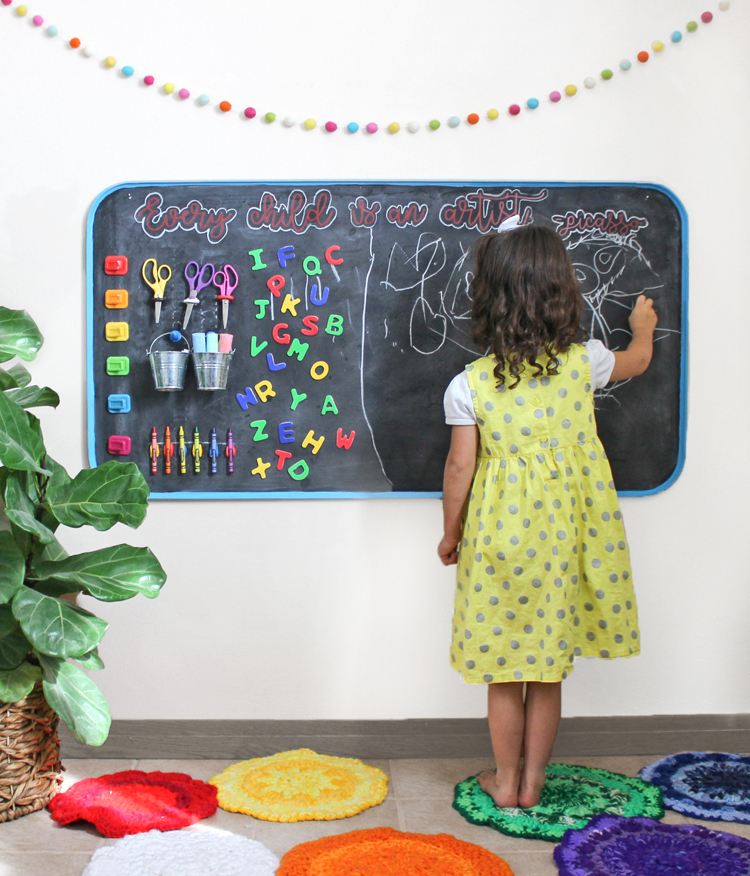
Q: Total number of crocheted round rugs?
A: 7